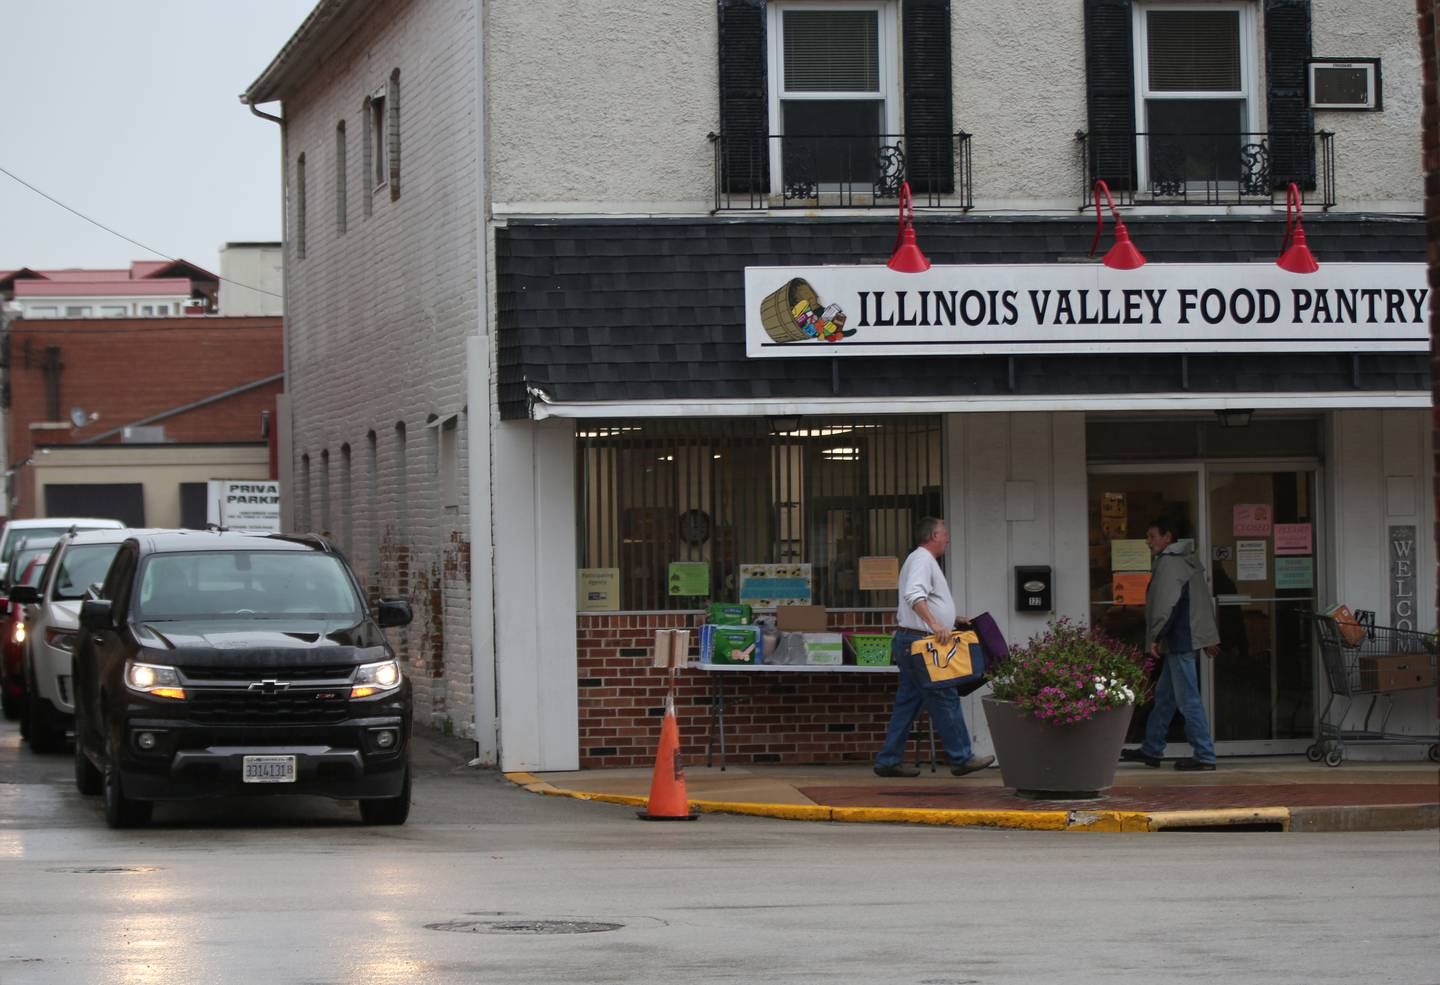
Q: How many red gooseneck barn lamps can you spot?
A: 3